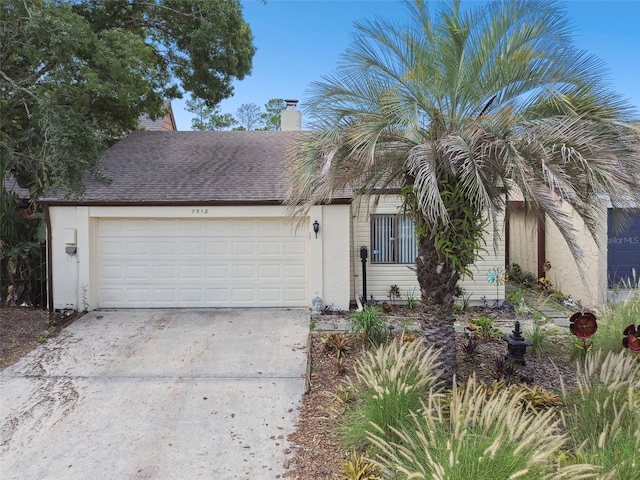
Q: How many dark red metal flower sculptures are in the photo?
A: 2